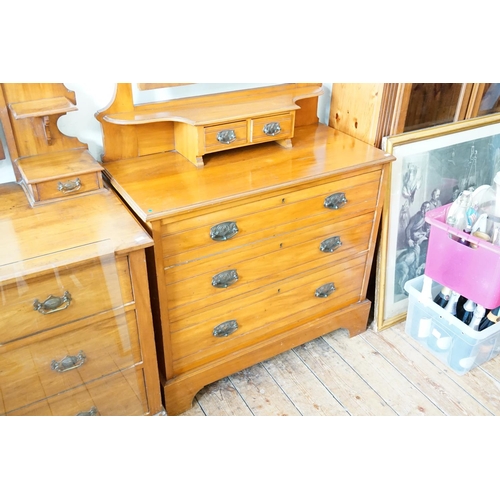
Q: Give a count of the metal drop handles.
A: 12